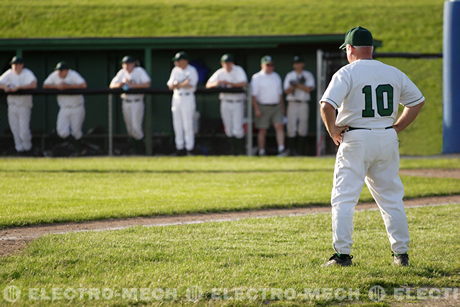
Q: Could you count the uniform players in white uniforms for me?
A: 7